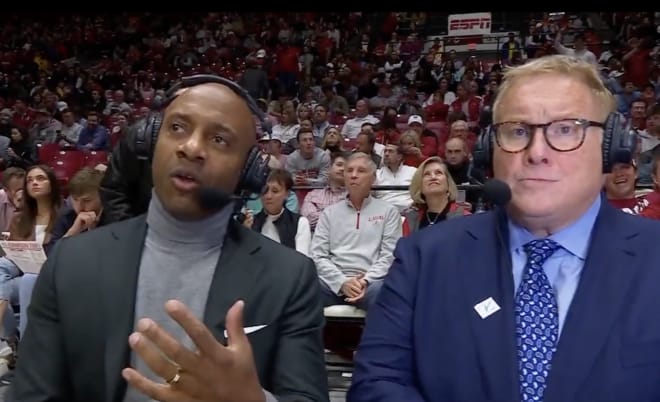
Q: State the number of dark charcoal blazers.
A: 1